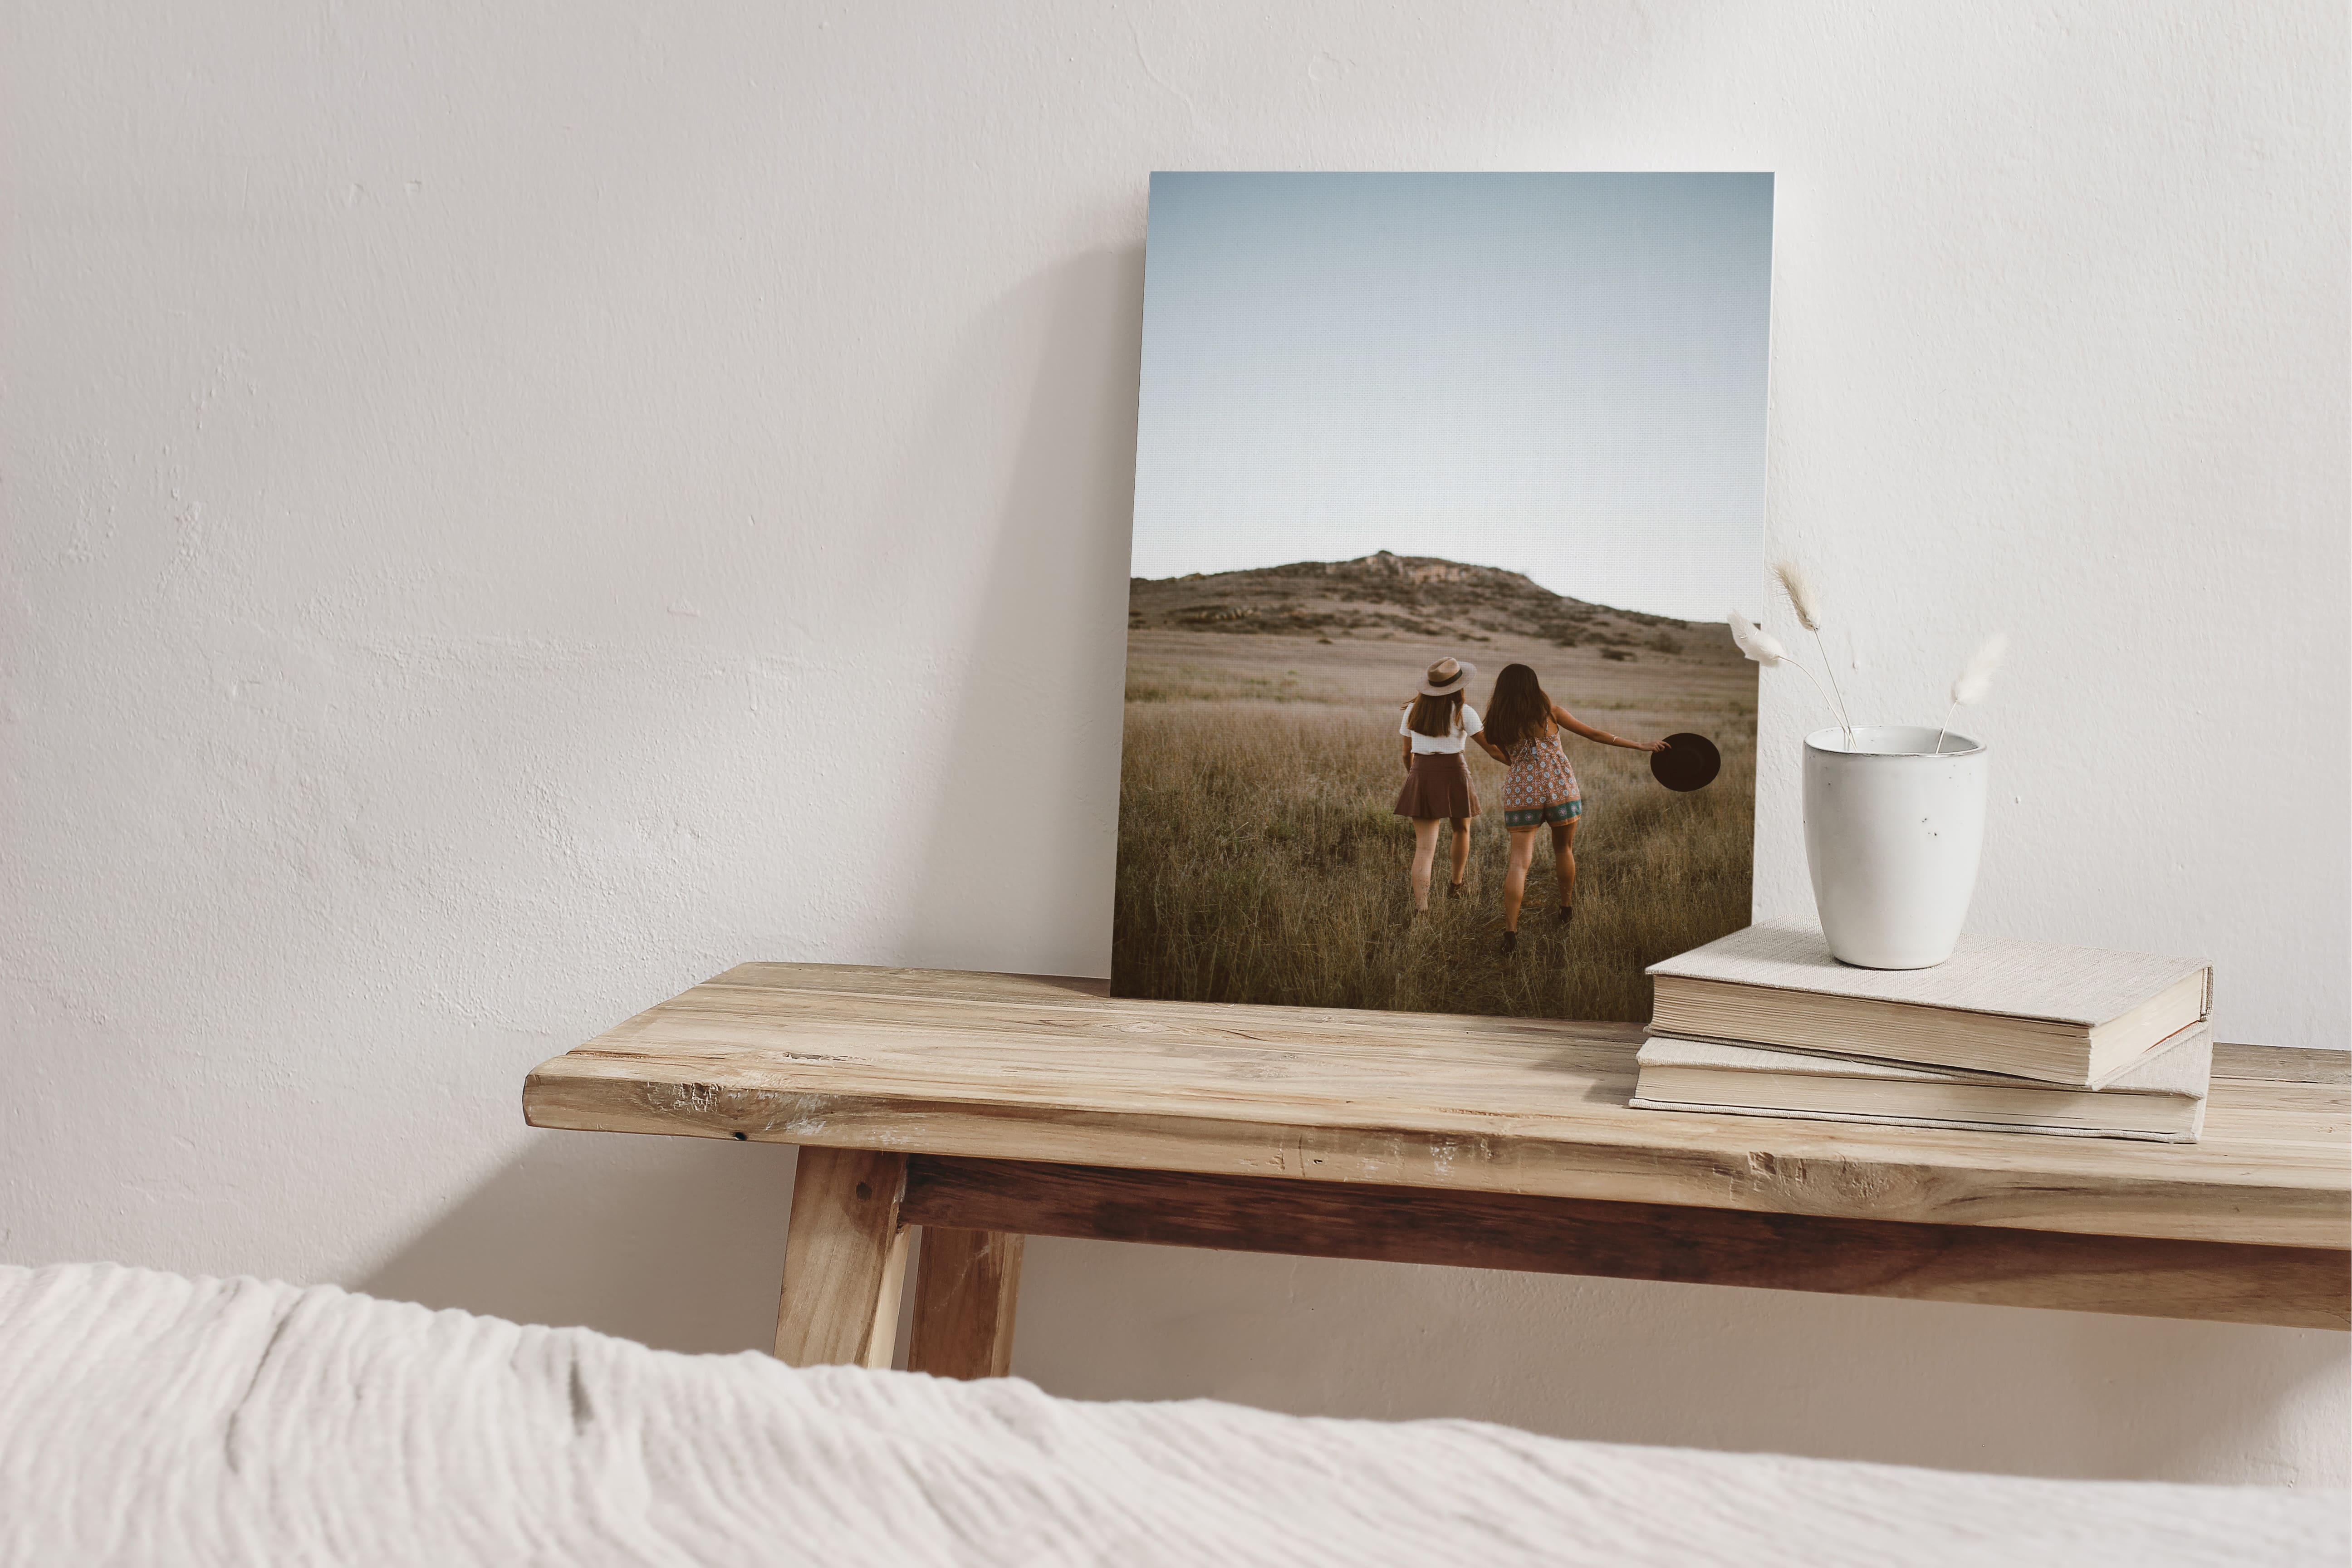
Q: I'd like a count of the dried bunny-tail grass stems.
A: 3